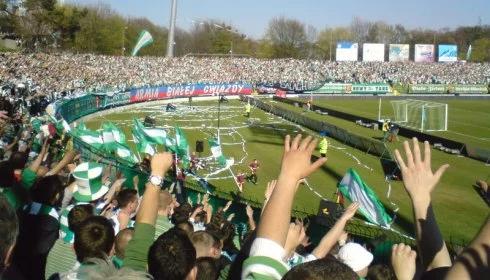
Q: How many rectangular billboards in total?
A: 5